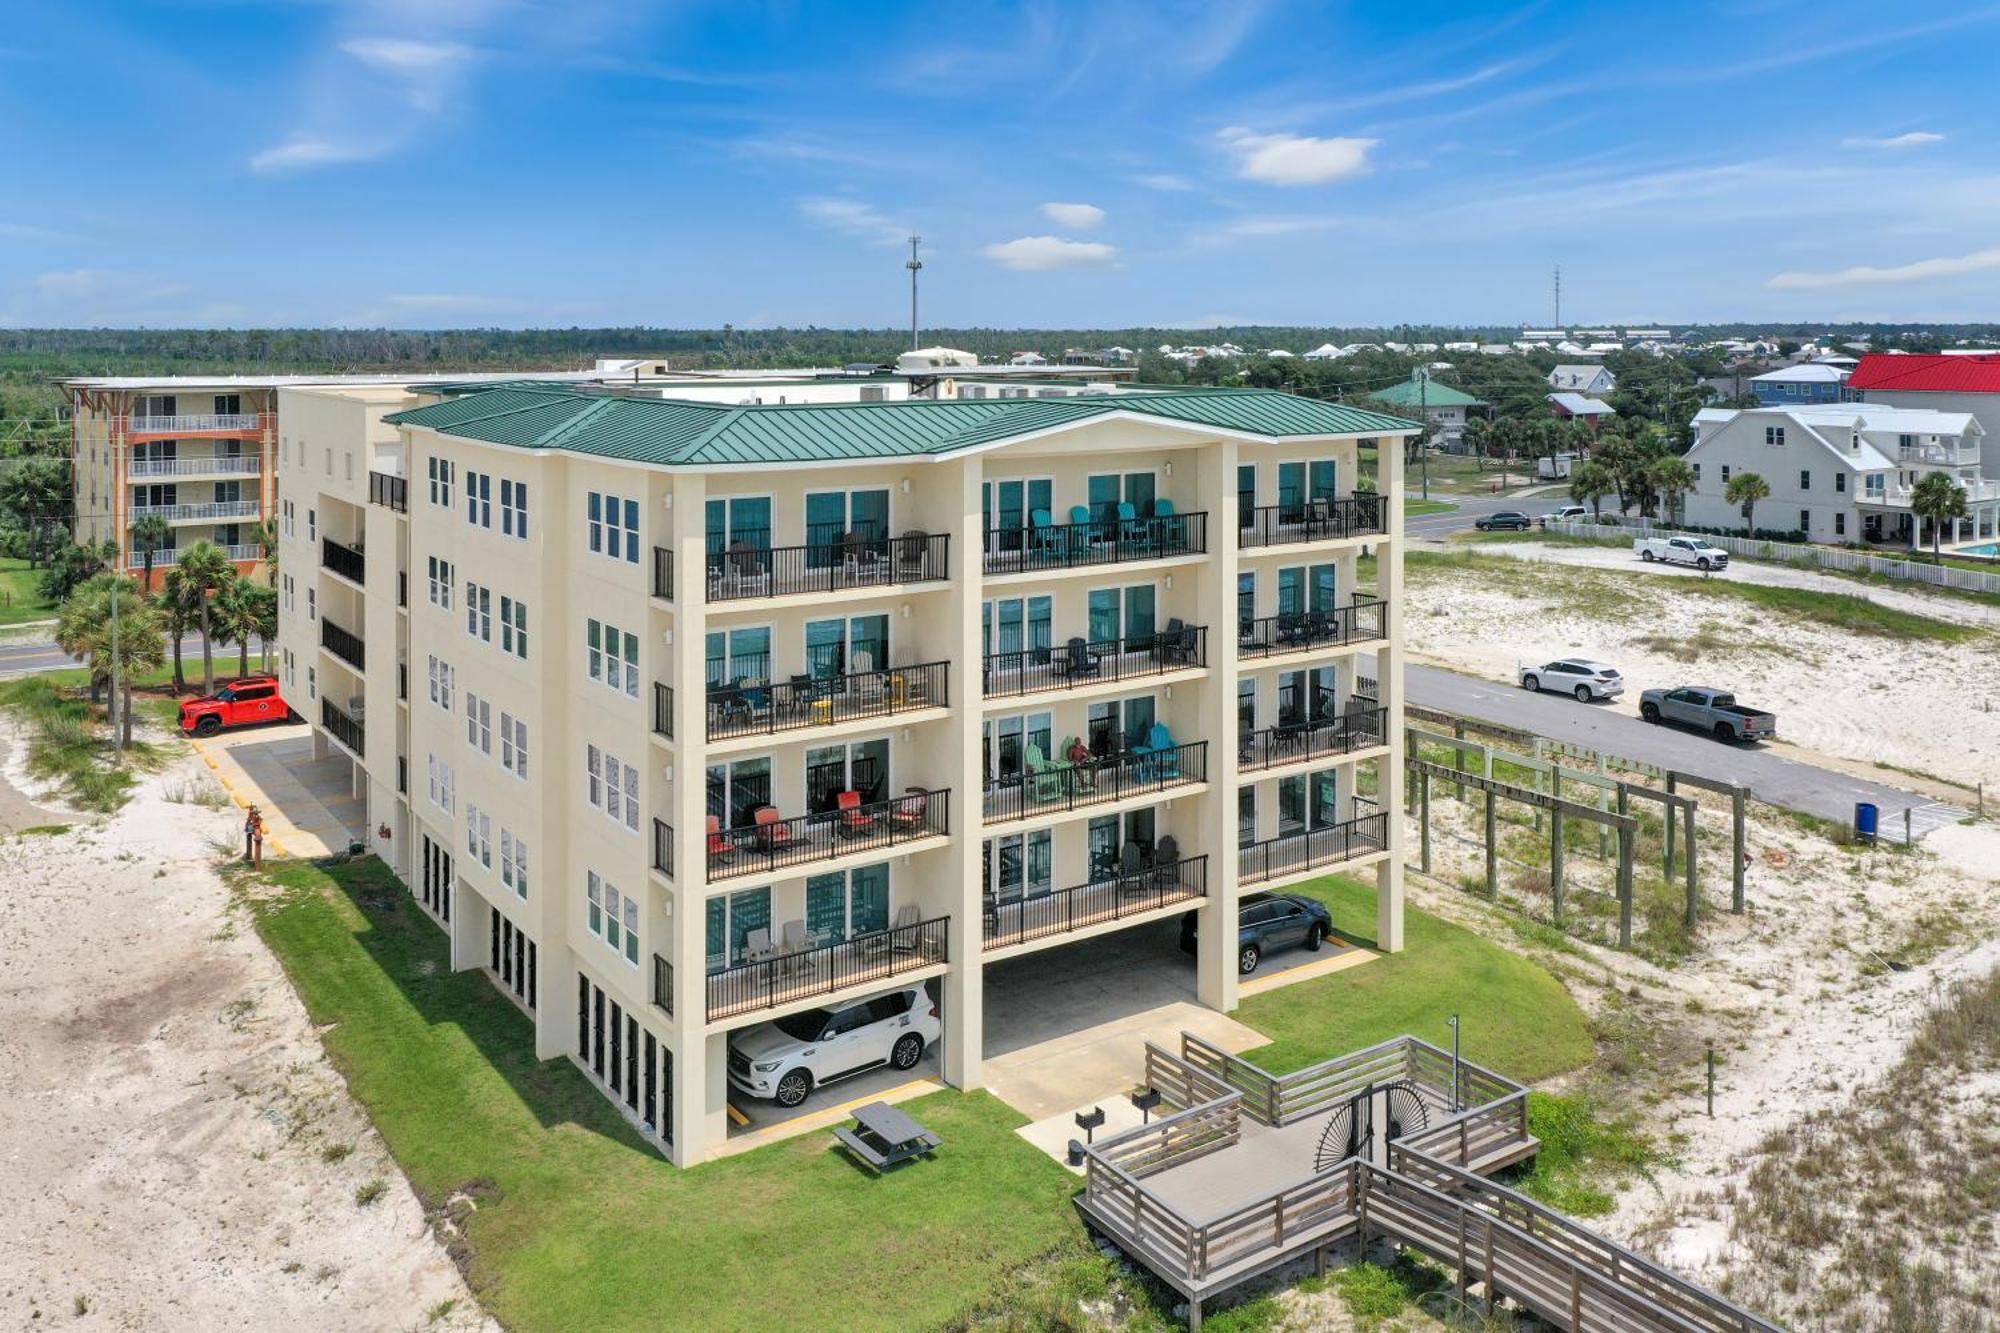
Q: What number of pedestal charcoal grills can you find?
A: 2